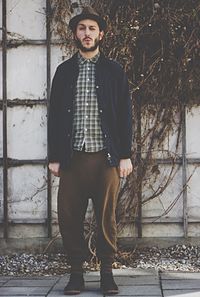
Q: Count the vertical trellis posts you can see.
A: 4